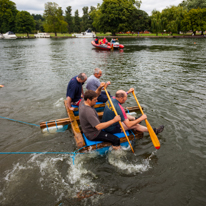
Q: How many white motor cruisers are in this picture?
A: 3